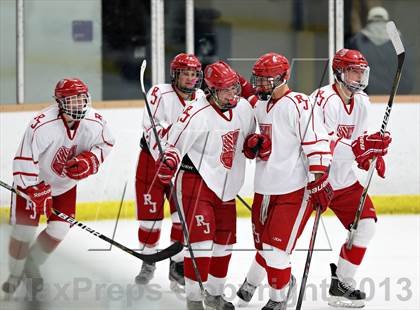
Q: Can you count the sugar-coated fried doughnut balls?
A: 0